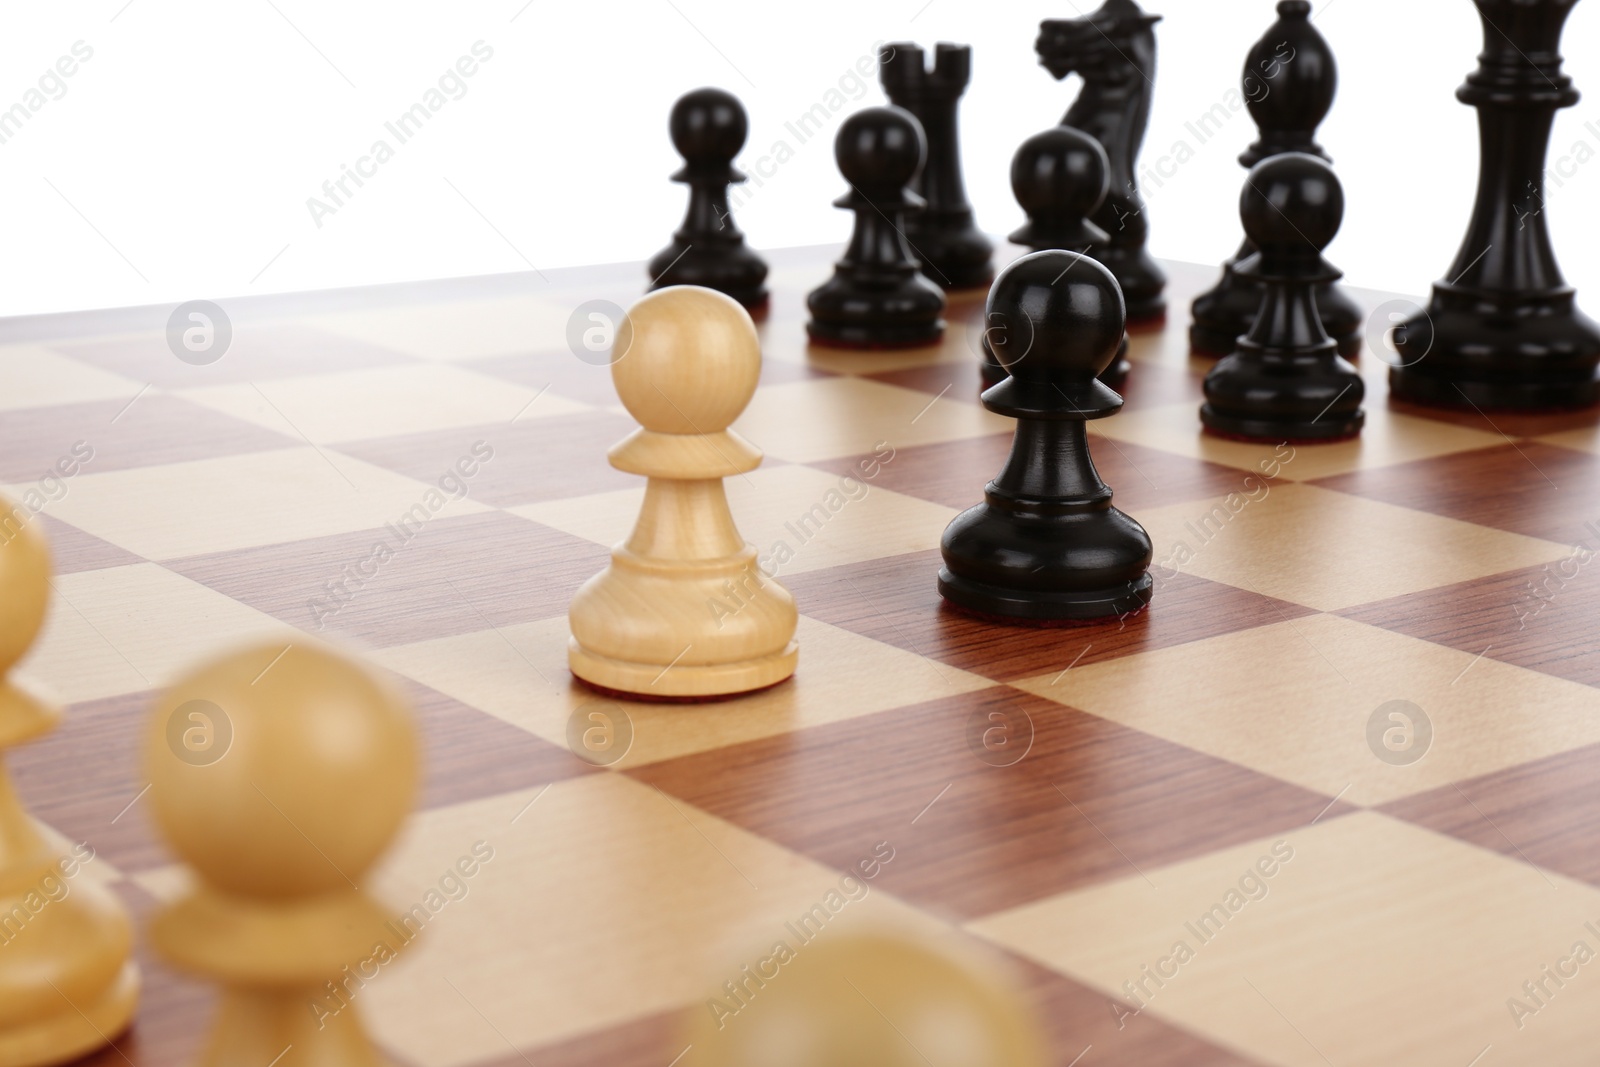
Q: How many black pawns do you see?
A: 5